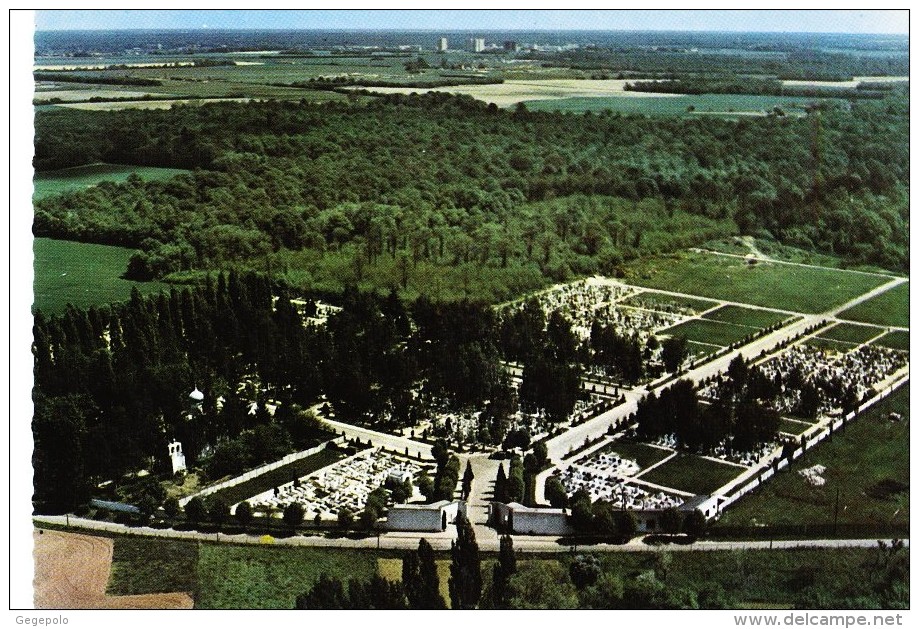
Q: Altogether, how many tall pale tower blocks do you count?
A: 2